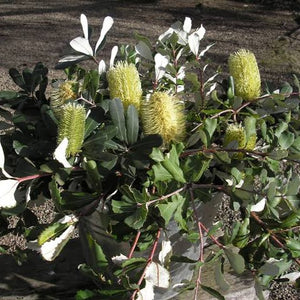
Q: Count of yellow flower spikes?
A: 6